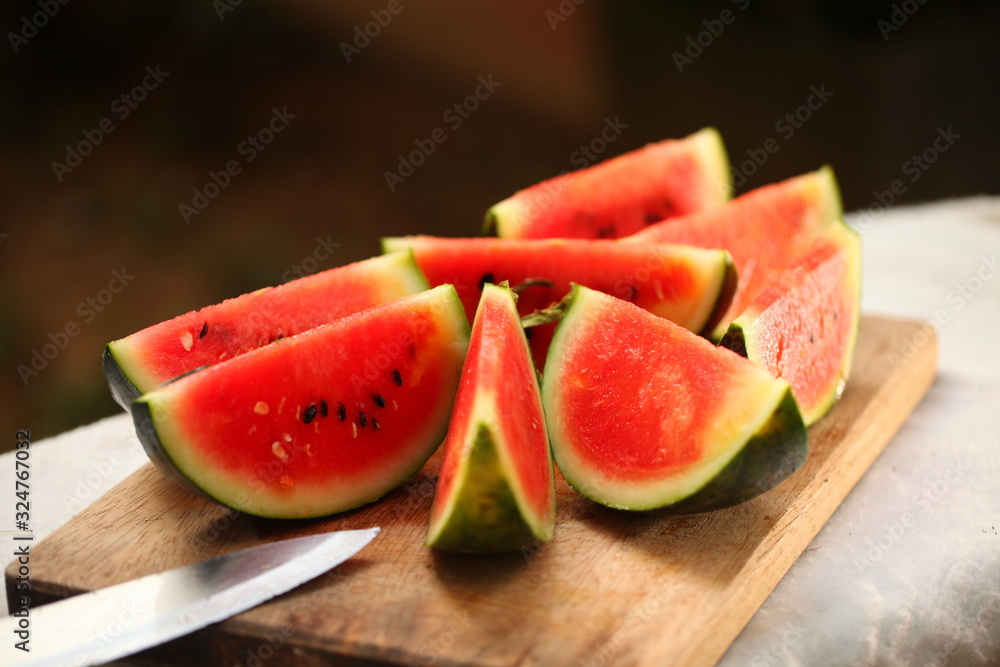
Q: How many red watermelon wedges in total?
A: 8